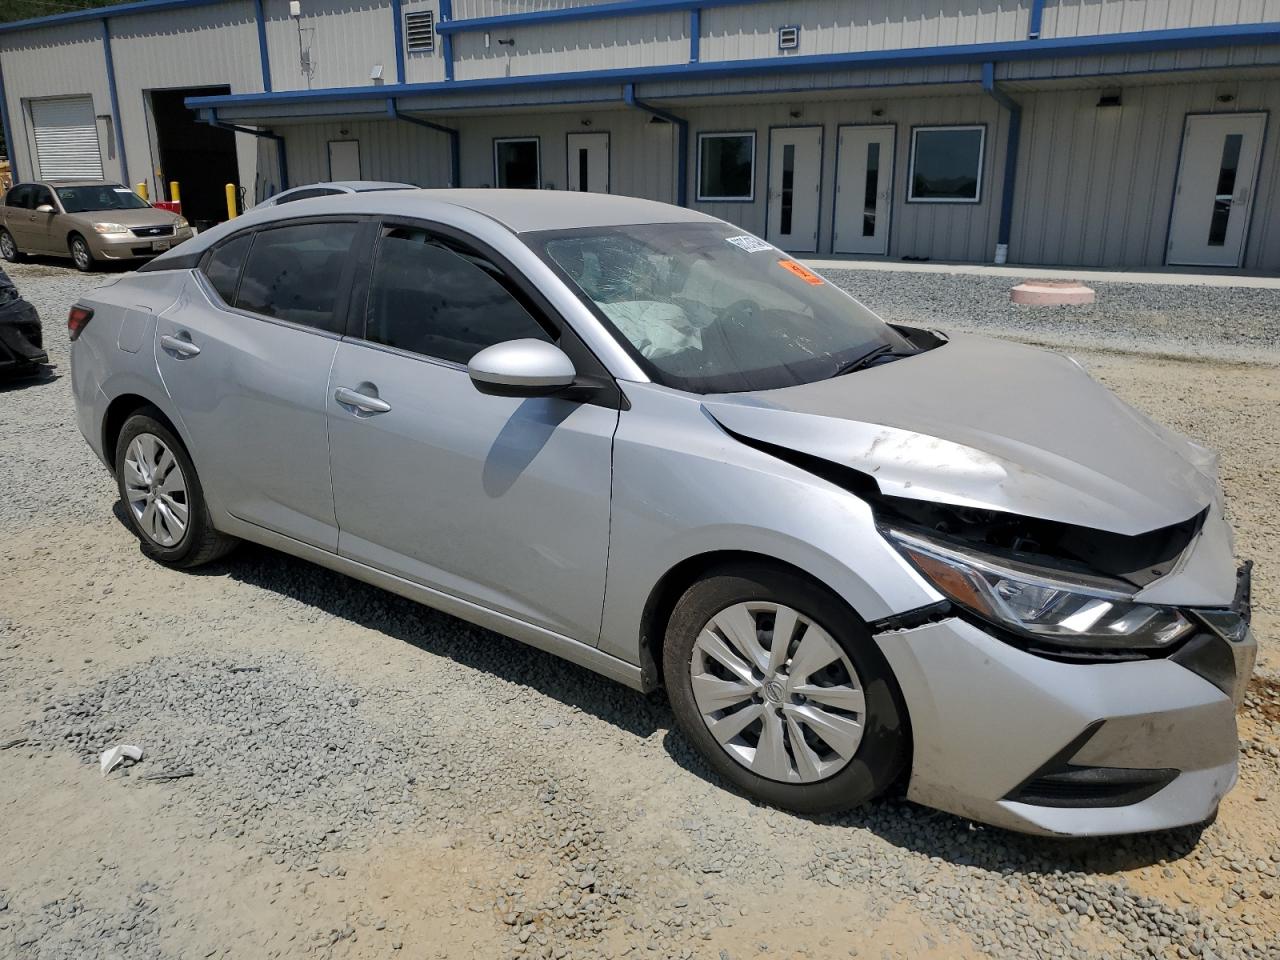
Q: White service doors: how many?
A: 5